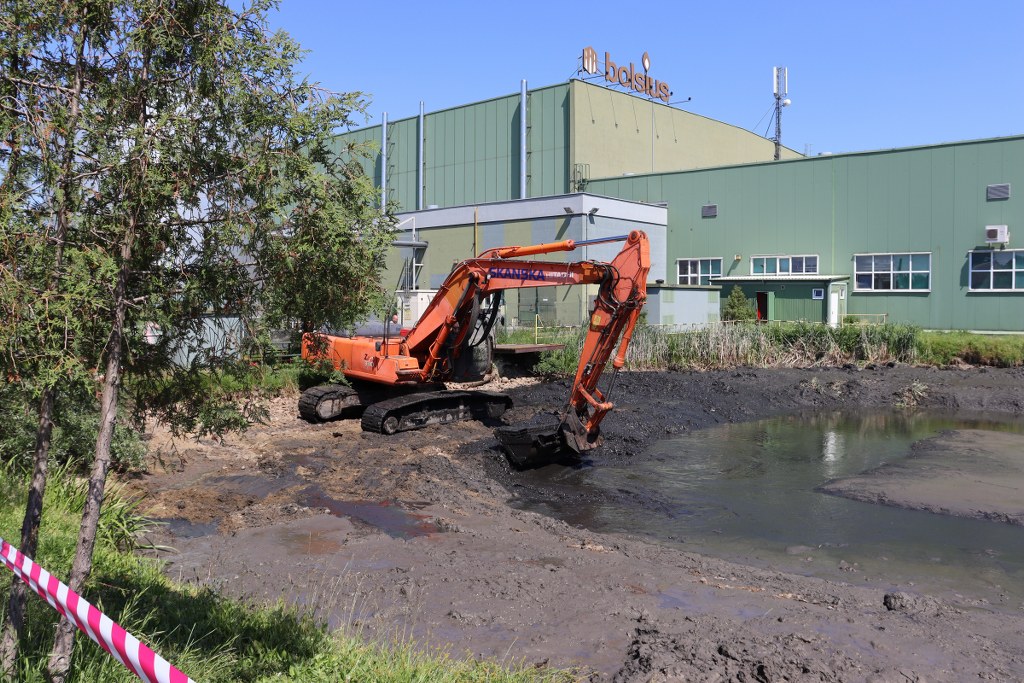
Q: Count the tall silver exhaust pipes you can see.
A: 3